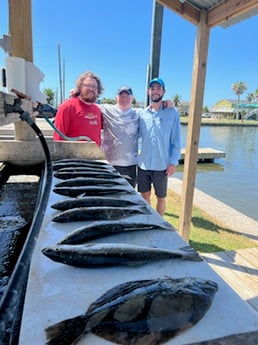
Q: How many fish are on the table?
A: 11